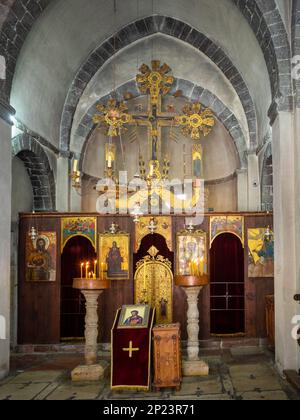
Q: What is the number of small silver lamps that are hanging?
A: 6